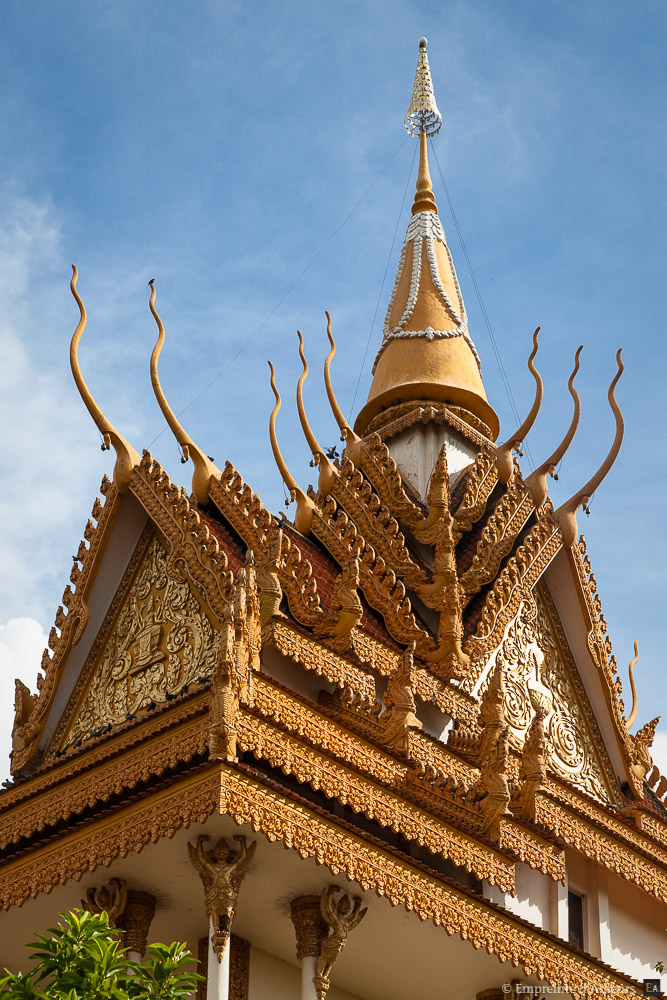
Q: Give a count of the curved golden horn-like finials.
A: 9